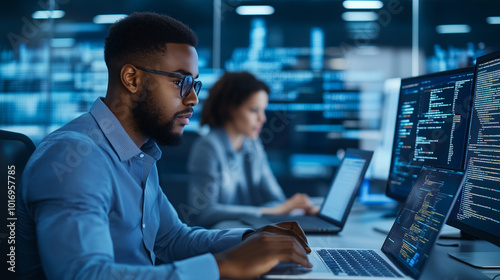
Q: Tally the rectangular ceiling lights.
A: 7